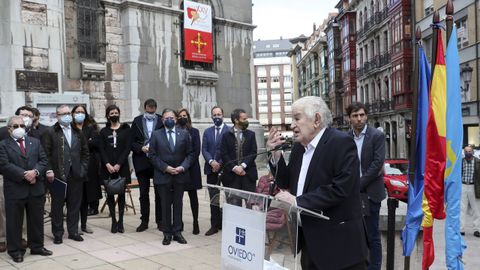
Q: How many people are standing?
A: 14